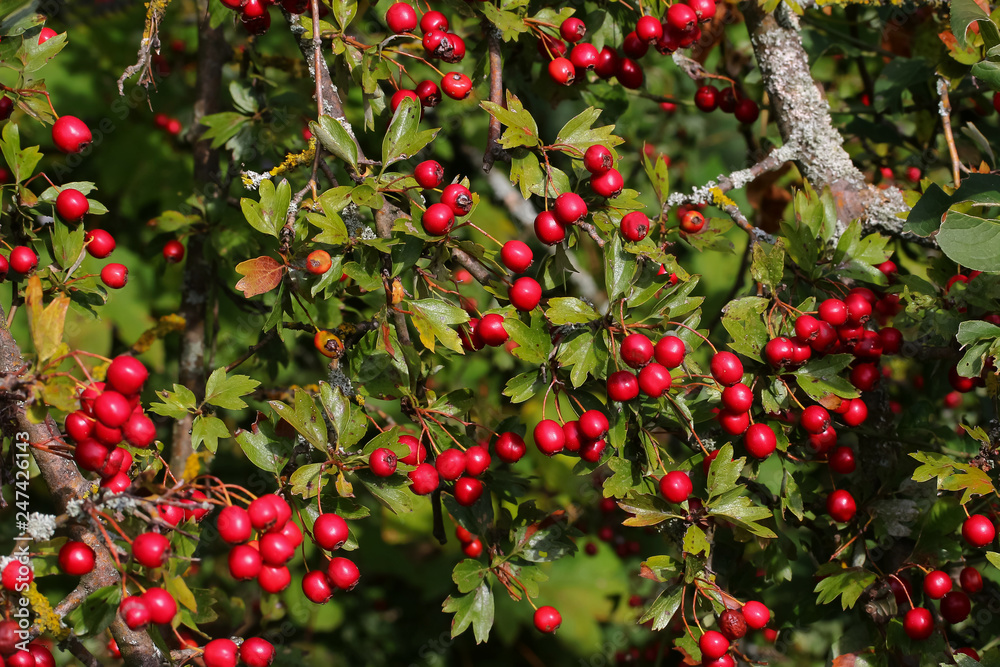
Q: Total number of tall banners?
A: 0